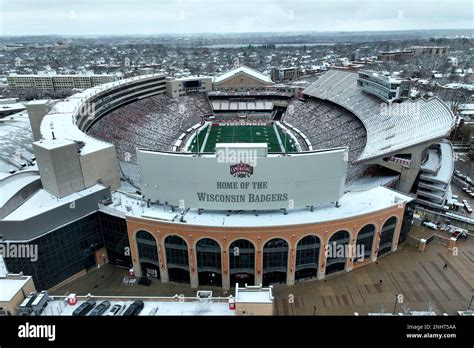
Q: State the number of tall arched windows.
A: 9